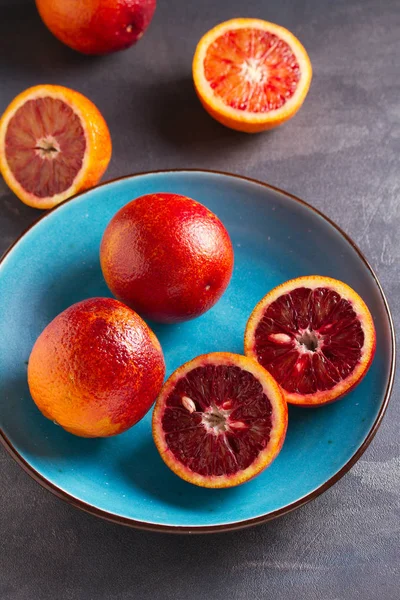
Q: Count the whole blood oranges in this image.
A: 3